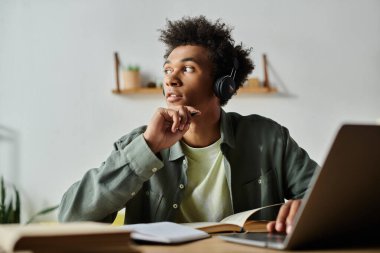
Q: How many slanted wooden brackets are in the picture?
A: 2